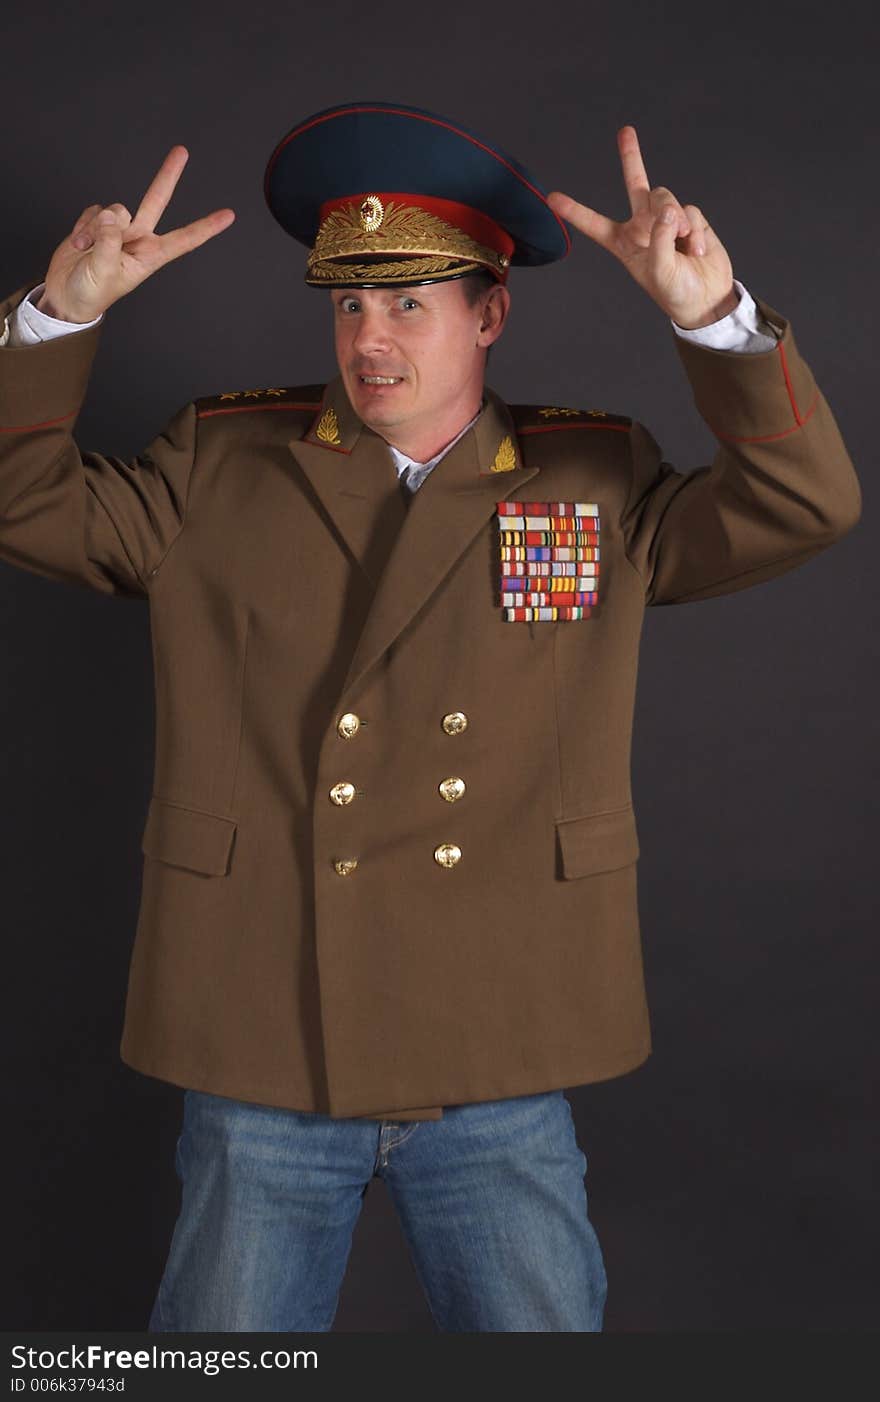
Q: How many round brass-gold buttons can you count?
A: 6